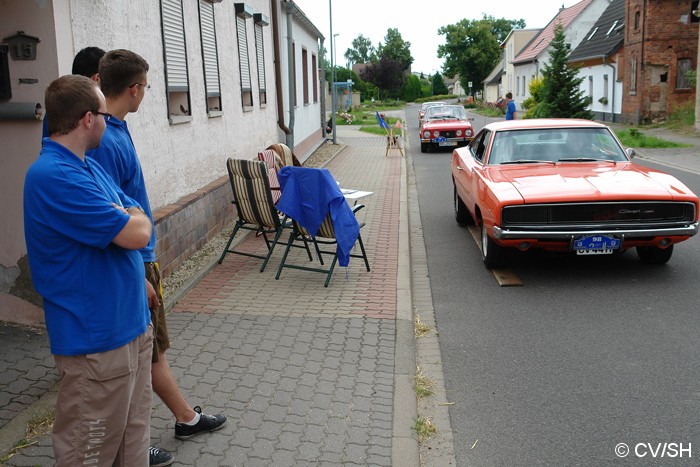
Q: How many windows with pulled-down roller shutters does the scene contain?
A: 4